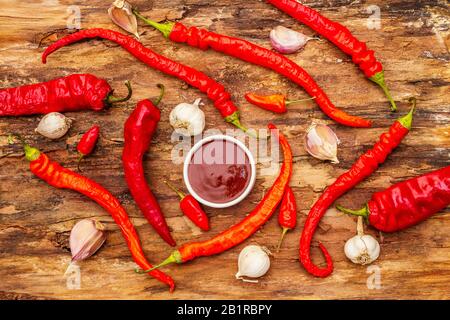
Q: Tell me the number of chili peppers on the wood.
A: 13